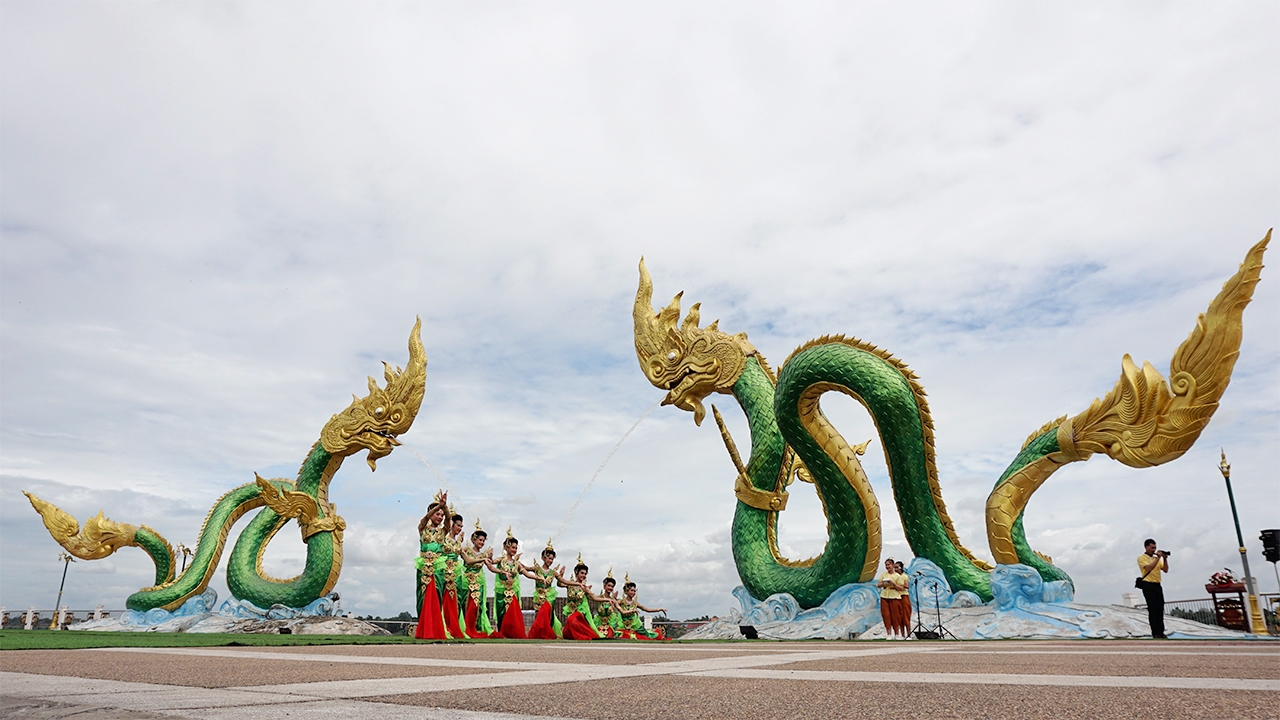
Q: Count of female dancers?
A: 8